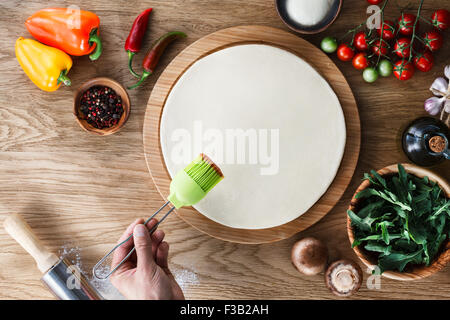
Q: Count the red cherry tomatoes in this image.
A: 12